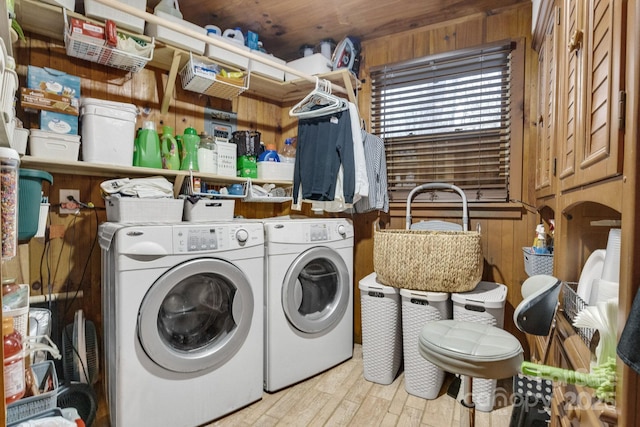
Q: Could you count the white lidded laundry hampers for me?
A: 3